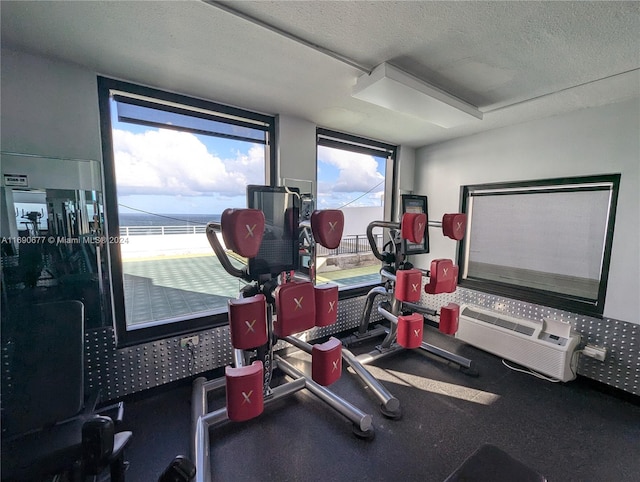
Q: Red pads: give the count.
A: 14